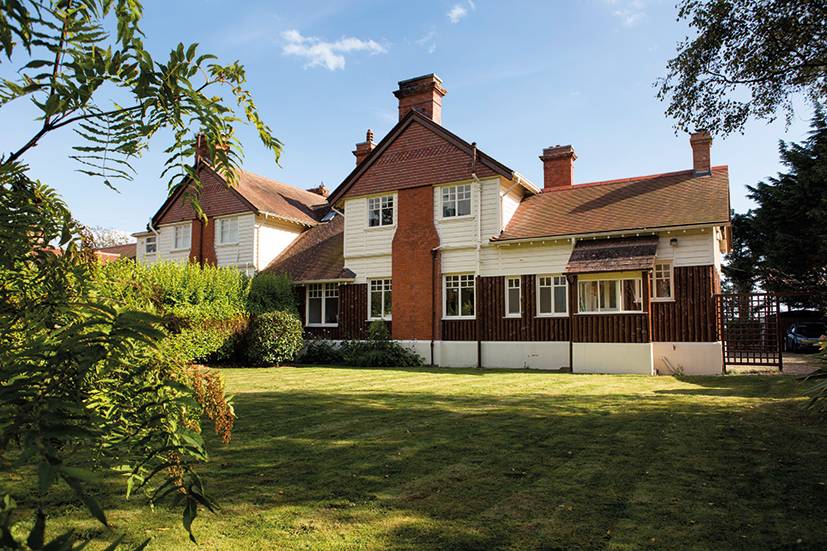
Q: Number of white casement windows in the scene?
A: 12